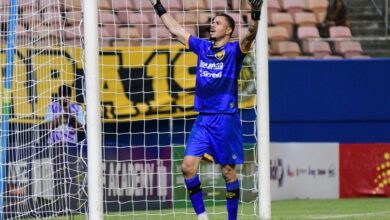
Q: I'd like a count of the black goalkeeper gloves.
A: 2